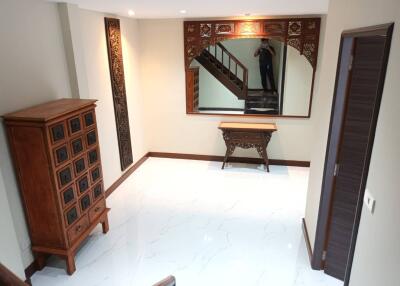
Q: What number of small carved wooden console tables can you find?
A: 1